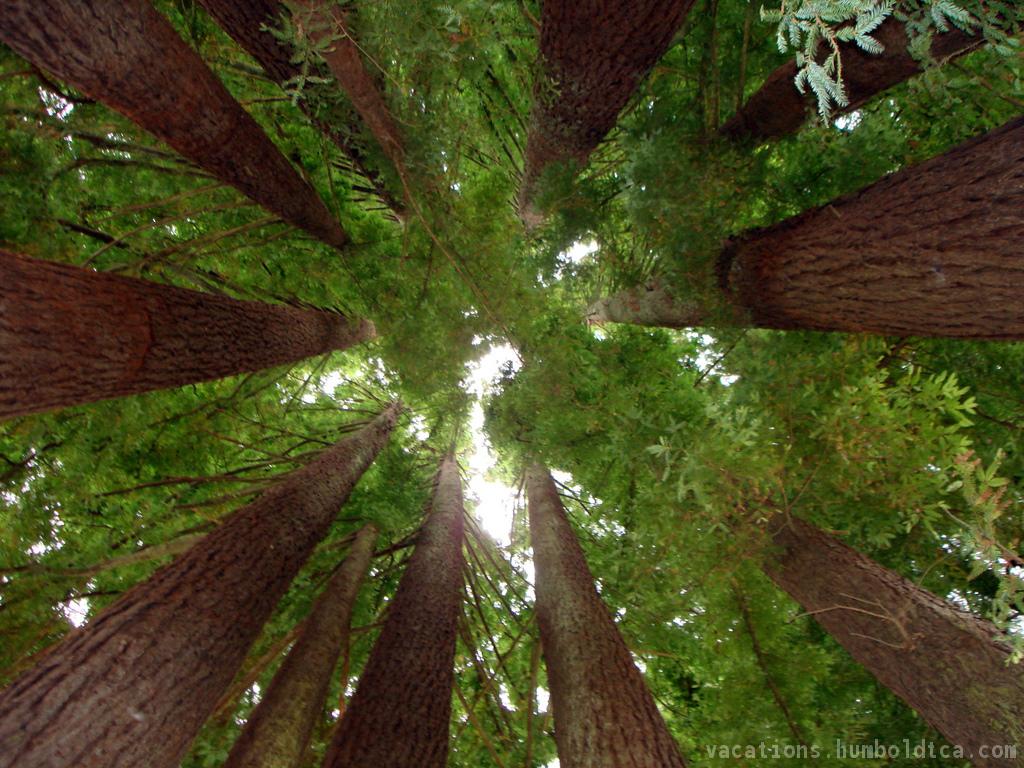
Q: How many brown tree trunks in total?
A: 12